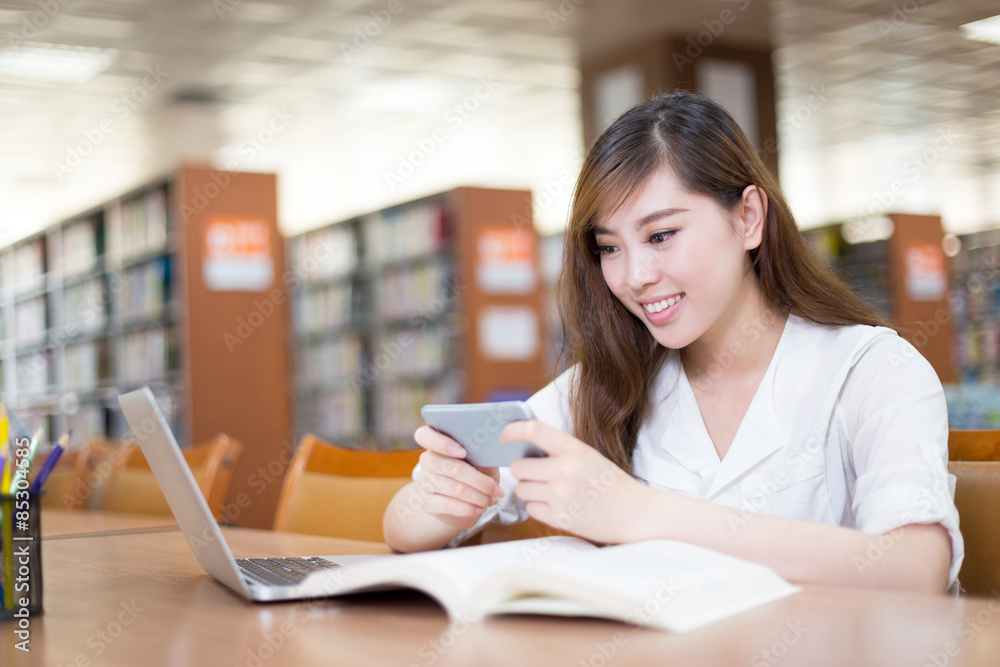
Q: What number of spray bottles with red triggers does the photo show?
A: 0